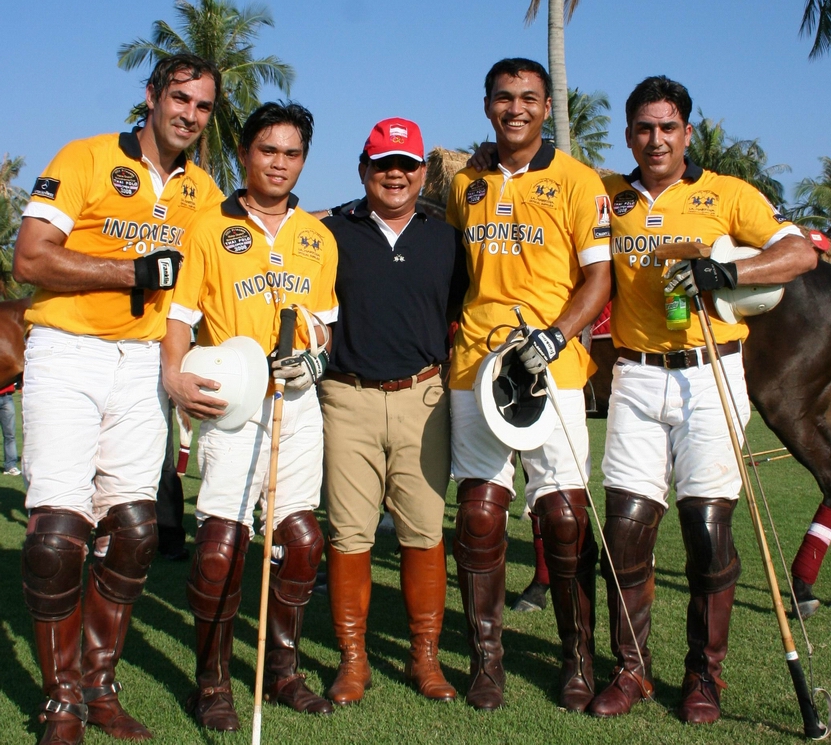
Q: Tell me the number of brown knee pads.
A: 8